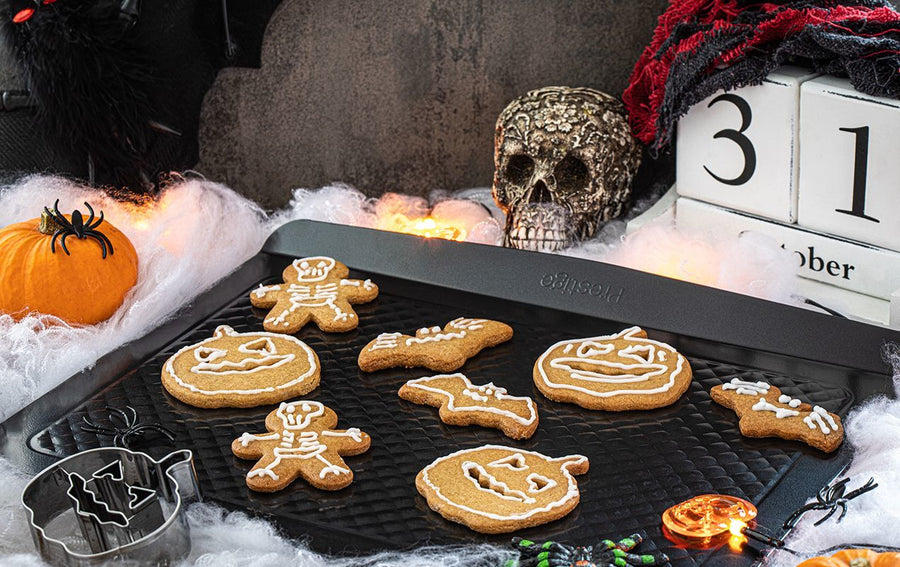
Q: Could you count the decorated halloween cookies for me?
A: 8